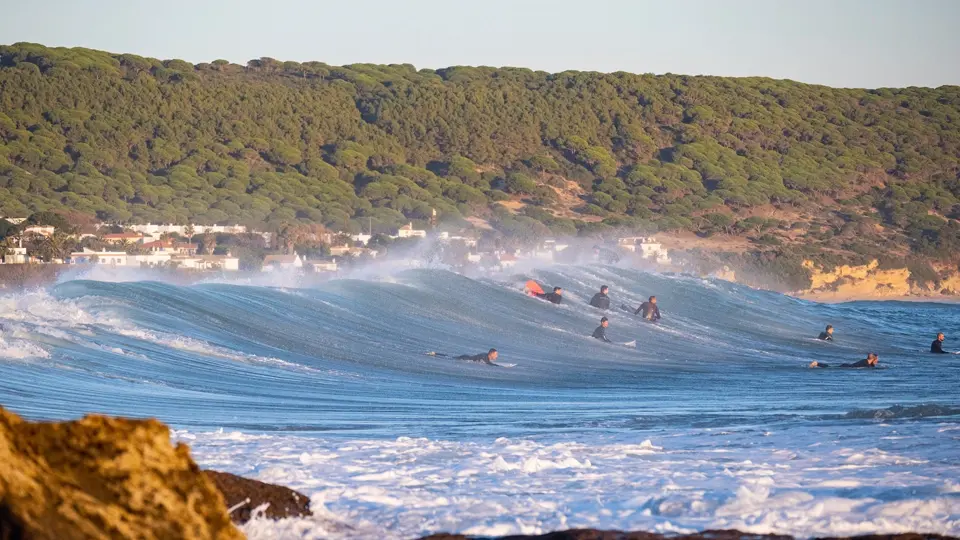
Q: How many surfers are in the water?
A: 8